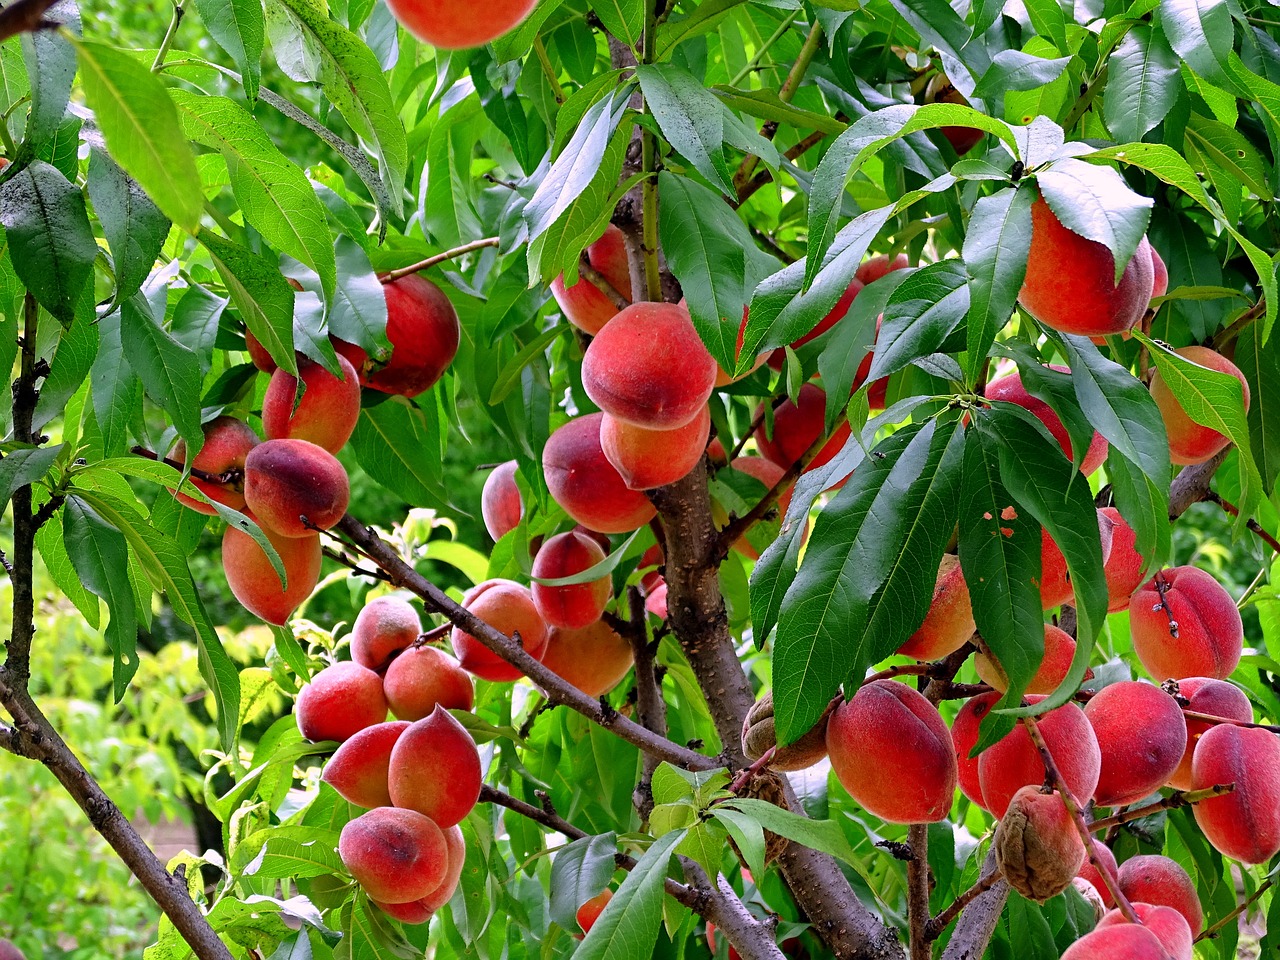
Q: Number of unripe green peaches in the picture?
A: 0